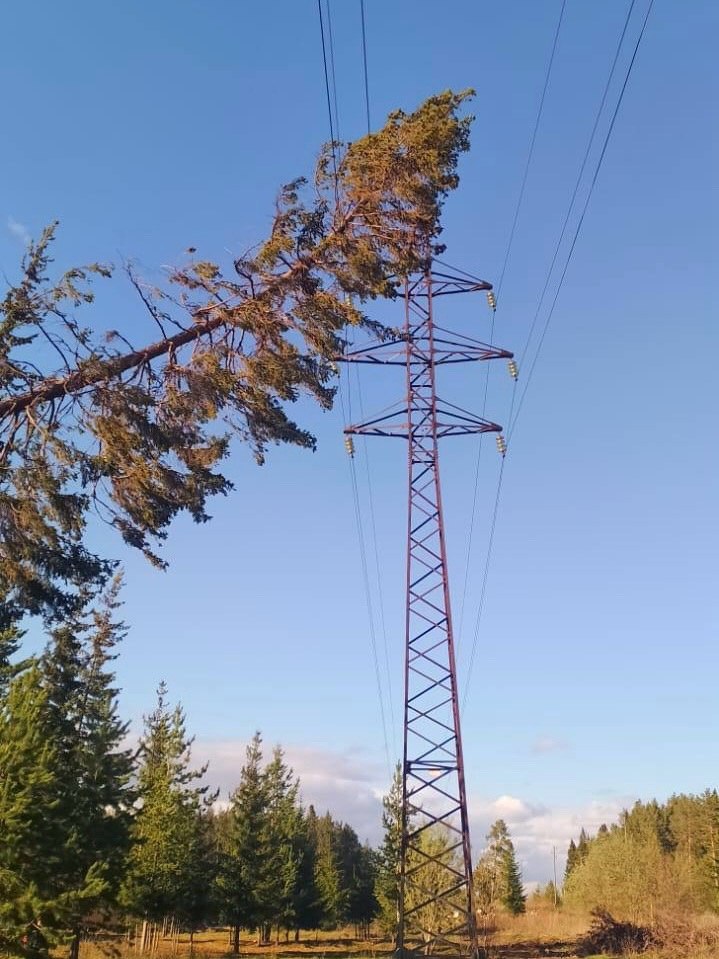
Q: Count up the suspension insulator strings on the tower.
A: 6